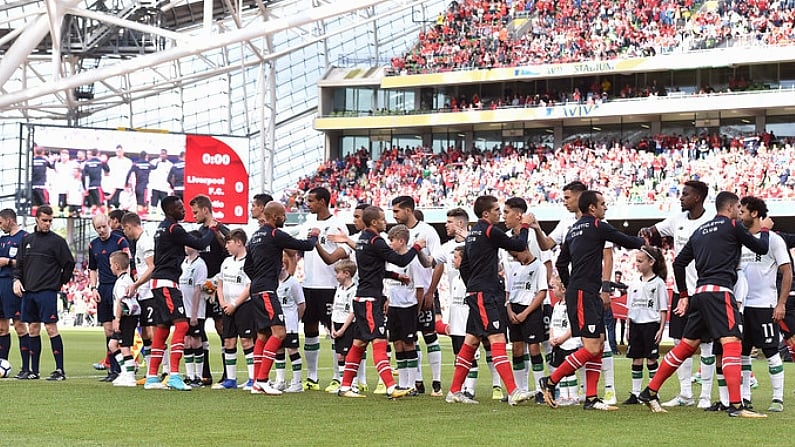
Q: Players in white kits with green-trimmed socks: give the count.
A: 10